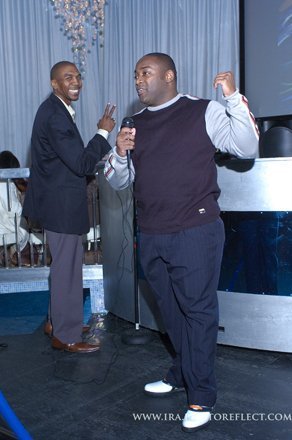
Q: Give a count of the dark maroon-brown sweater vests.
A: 1